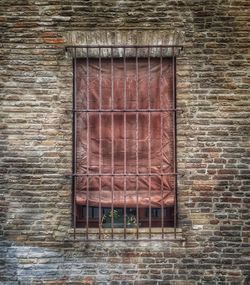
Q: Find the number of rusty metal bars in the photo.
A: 13